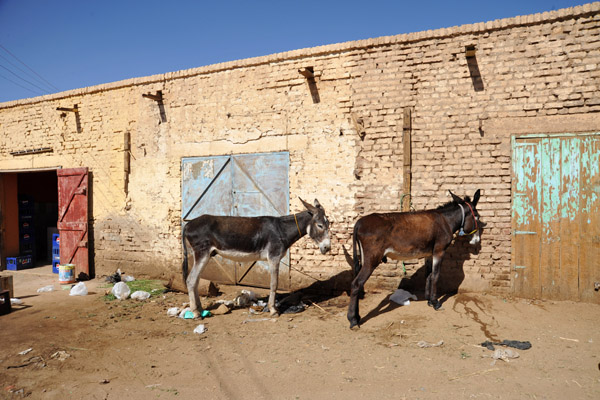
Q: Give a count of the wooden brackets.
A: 4